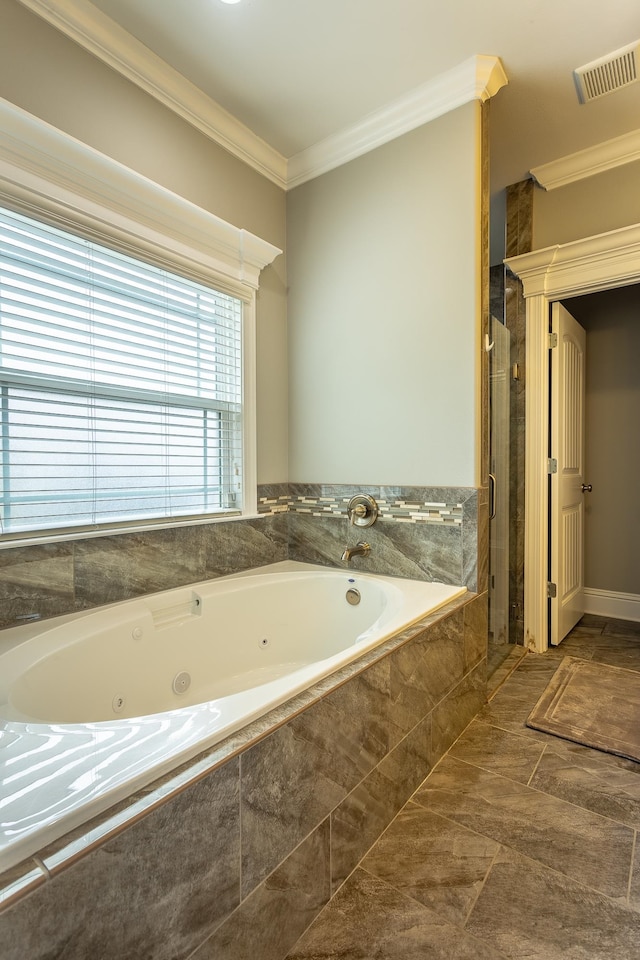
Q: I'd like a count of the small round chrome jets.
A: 2